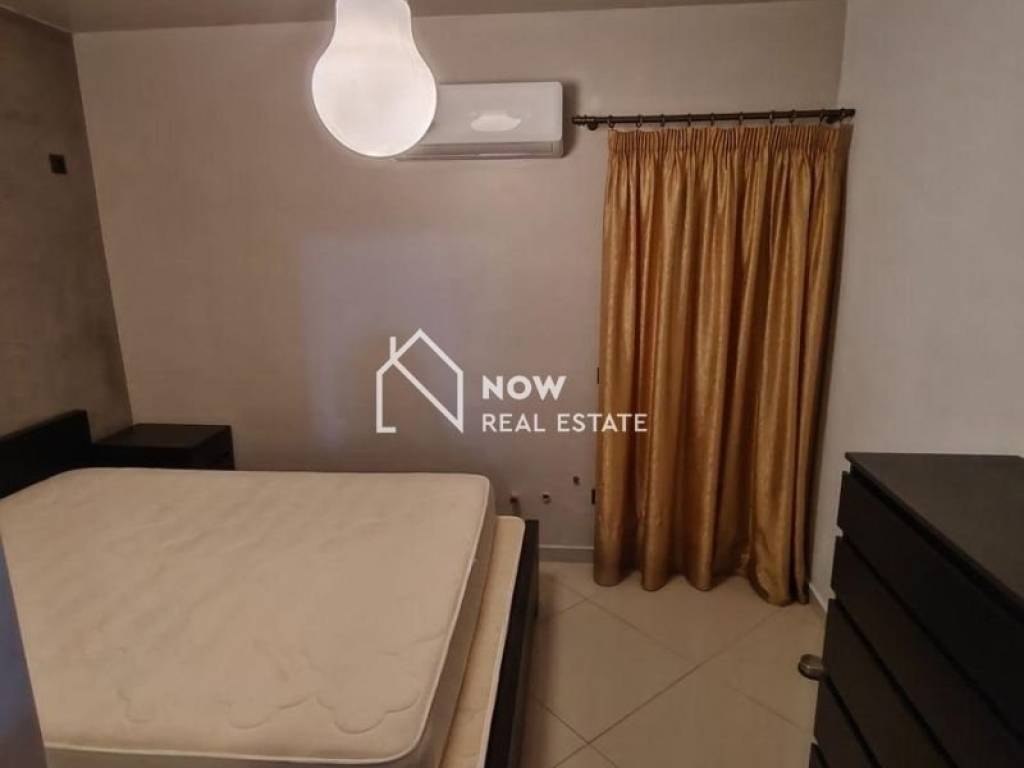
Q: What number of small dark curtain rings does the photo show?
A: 10